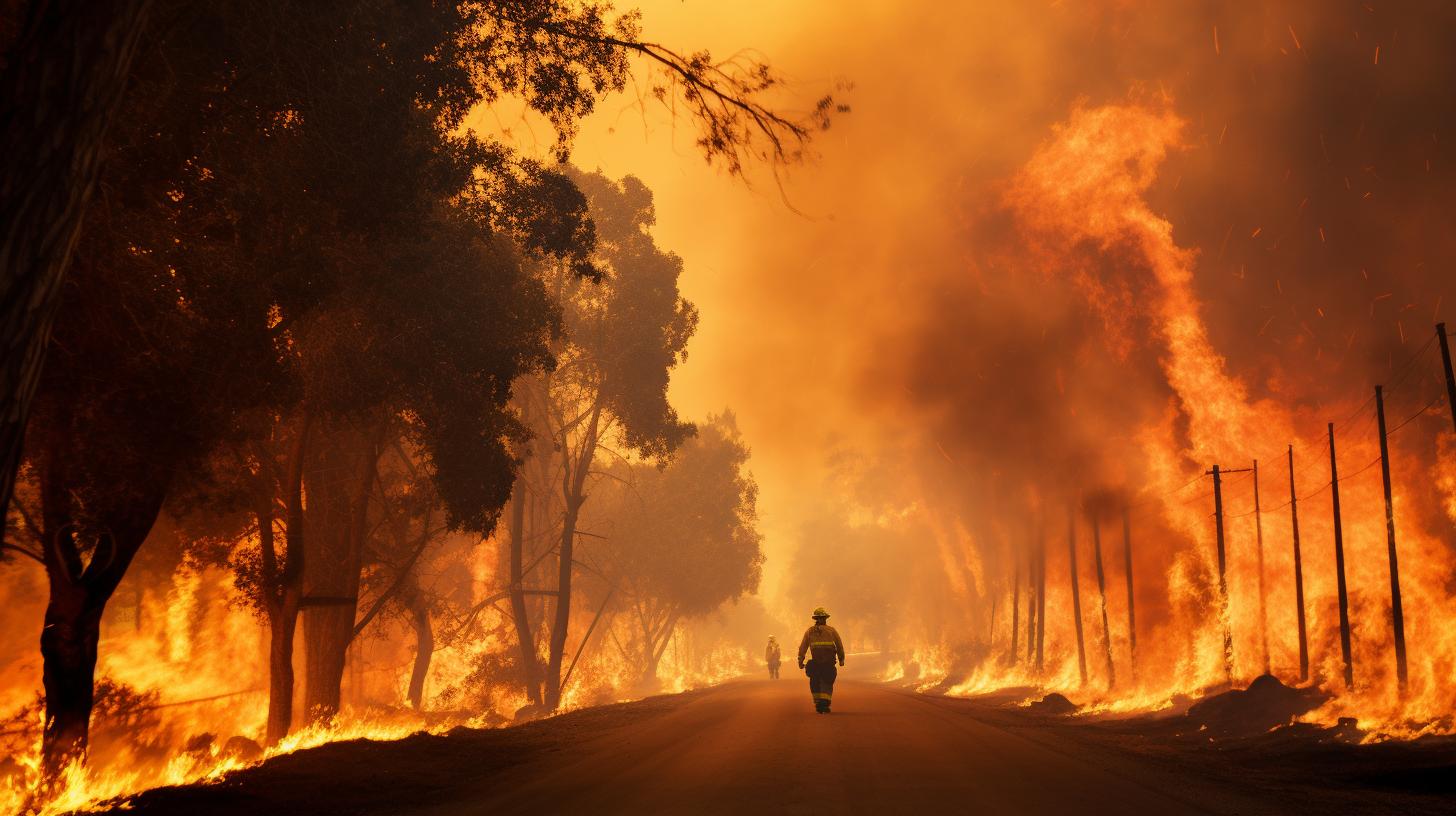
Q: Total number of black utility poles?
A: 6